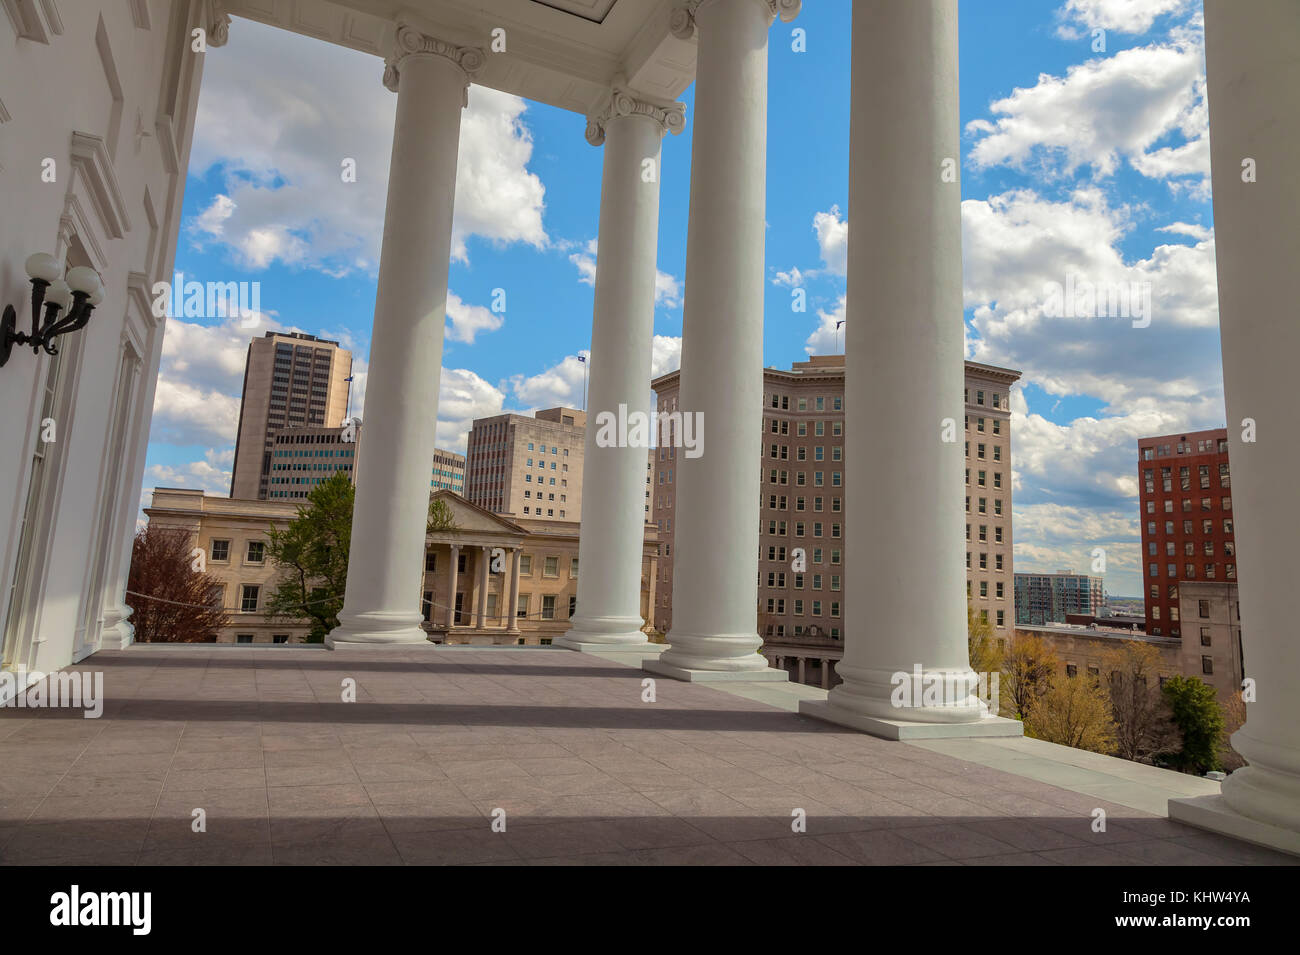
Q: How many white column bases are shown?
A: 5